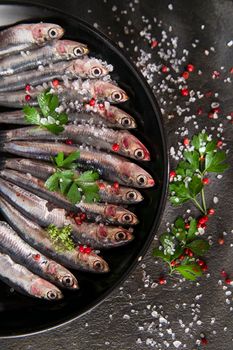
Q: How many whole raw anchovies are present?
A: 13